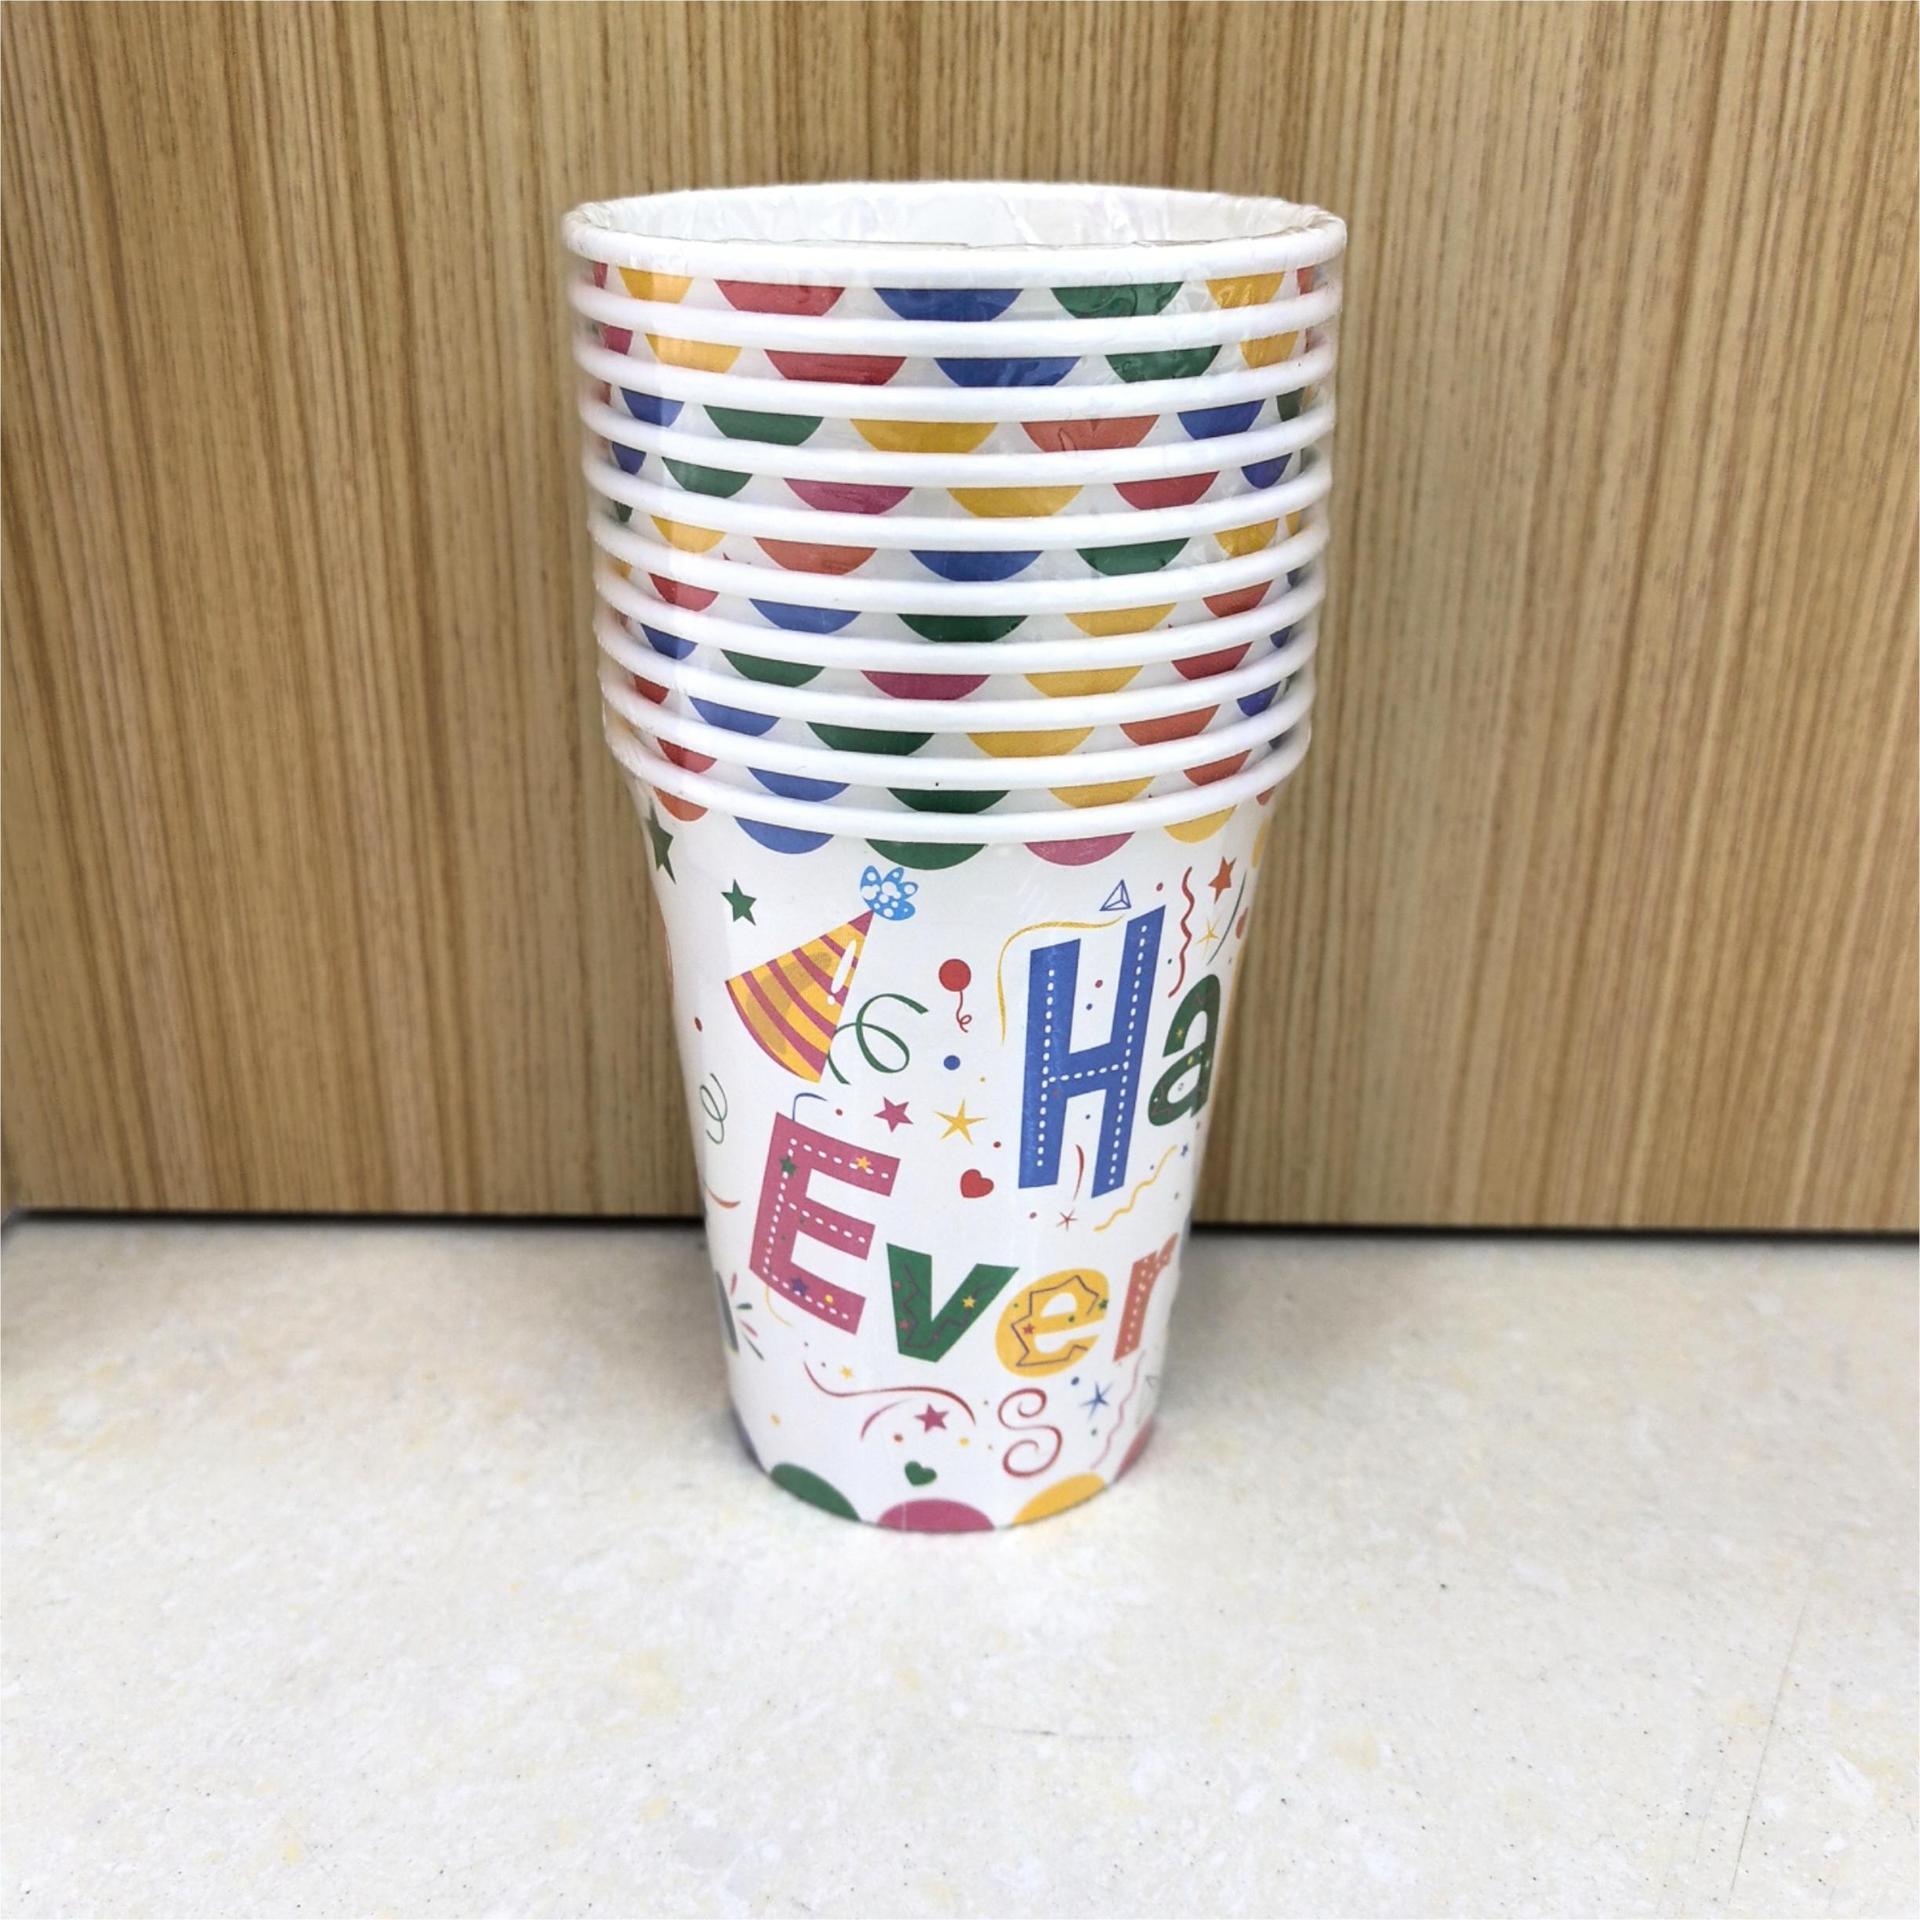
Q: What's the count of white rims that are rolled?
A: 10